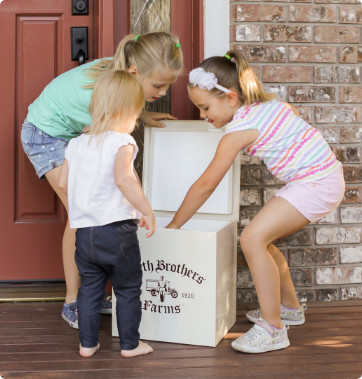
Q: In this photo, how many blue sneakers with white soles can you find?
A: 2